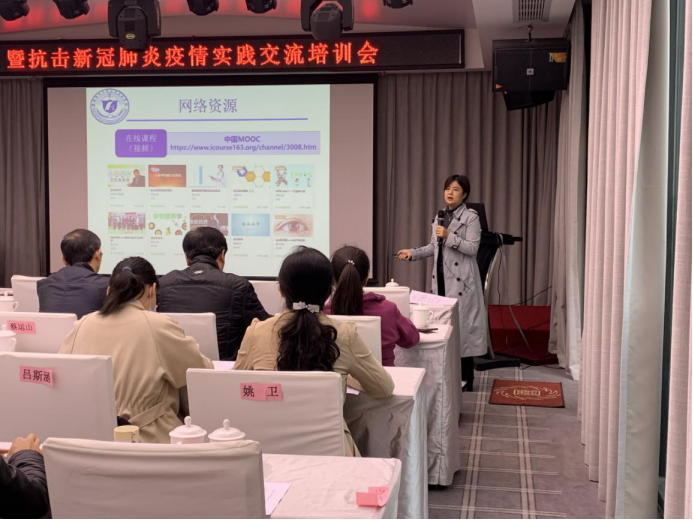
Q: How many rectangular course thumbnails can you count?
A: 10